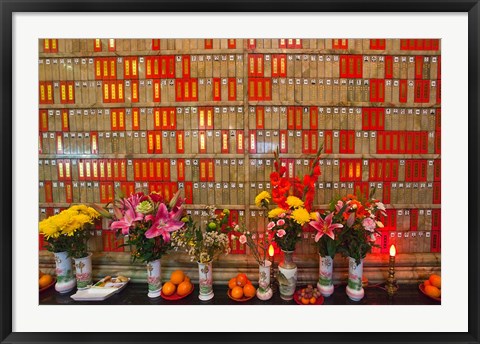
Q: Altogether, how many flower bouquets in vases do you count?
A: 8